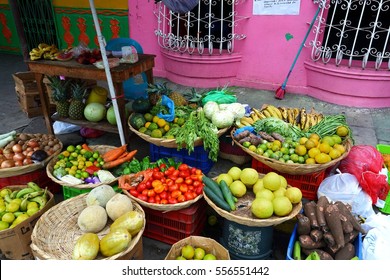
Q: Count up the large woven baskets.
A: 7